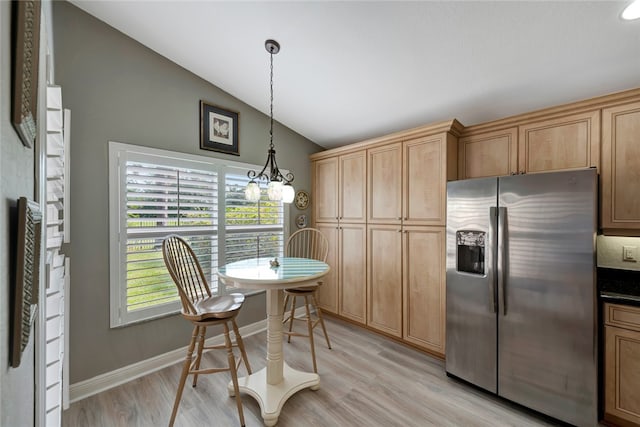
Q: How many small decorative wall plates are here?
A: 2